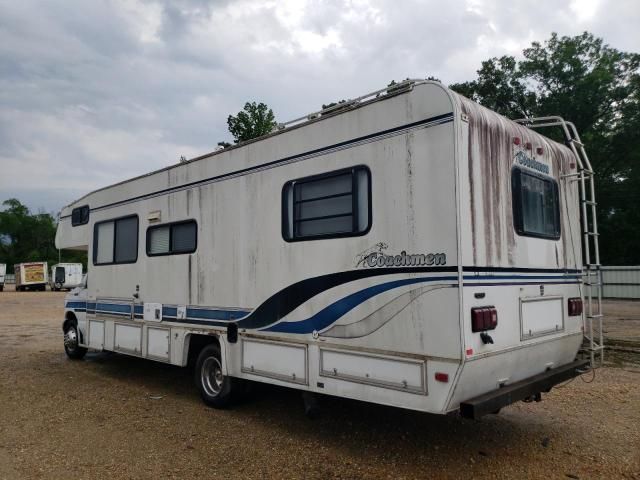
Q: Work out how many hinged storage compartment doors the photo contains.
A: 6